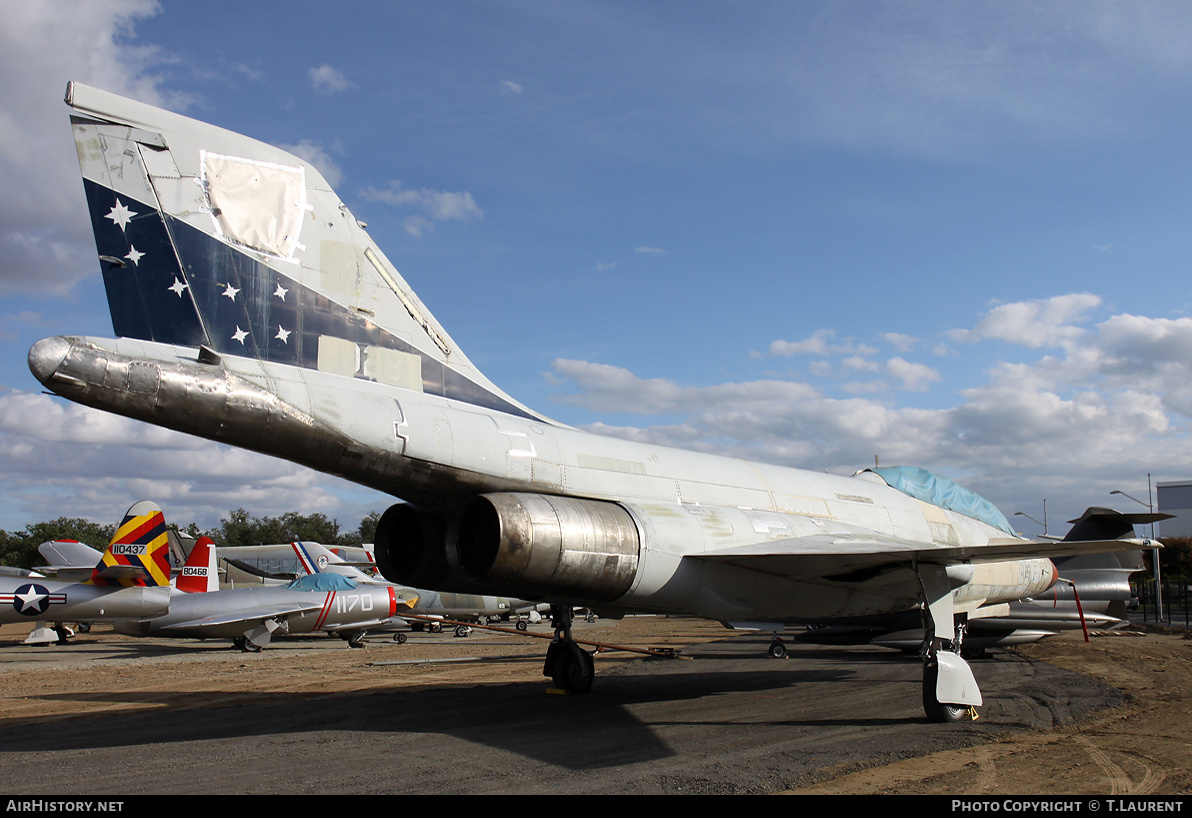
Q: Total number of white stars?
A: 8